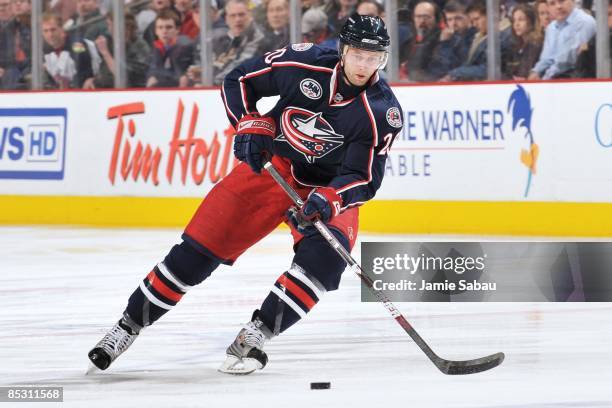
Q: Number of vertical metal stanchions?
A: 7